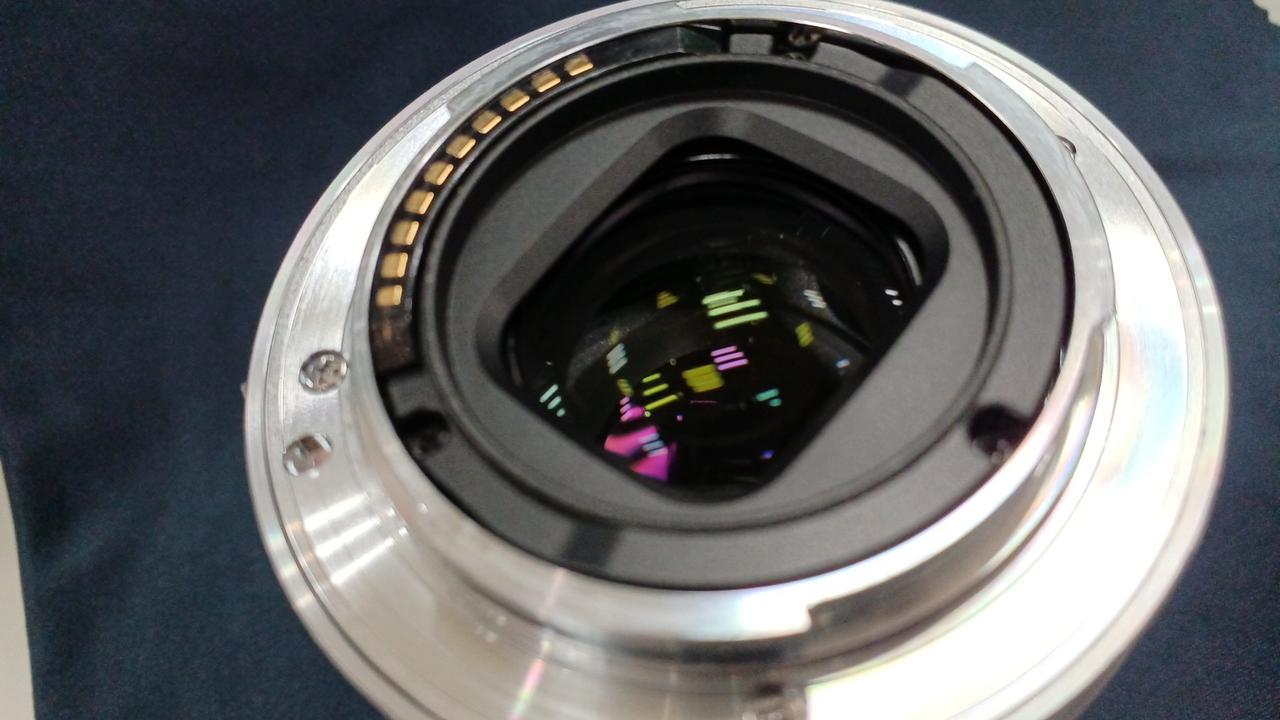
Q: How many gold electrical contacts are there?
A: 10